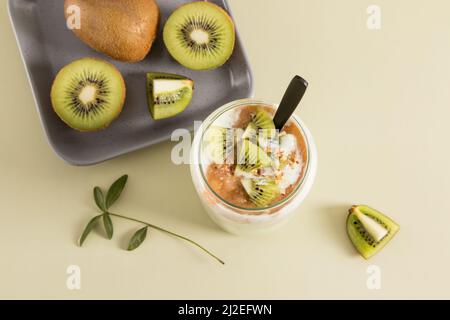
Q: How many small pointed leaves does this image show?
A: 5